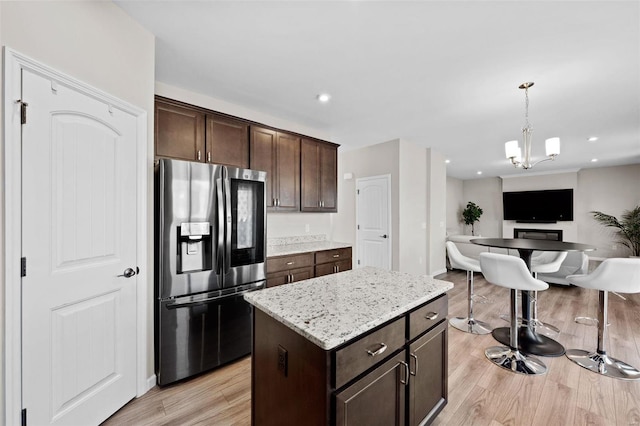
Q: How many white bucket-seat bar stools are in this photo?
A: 4